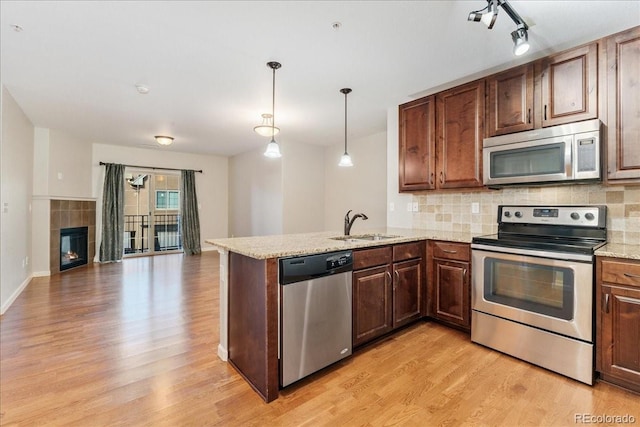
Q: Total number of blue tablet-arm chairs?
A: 0